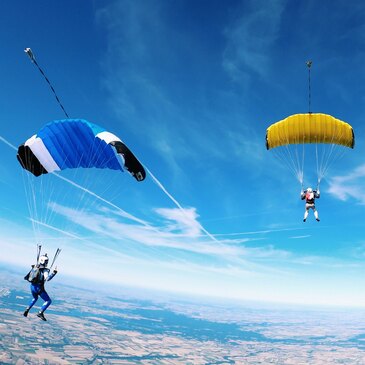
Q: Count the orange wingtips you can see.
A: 0